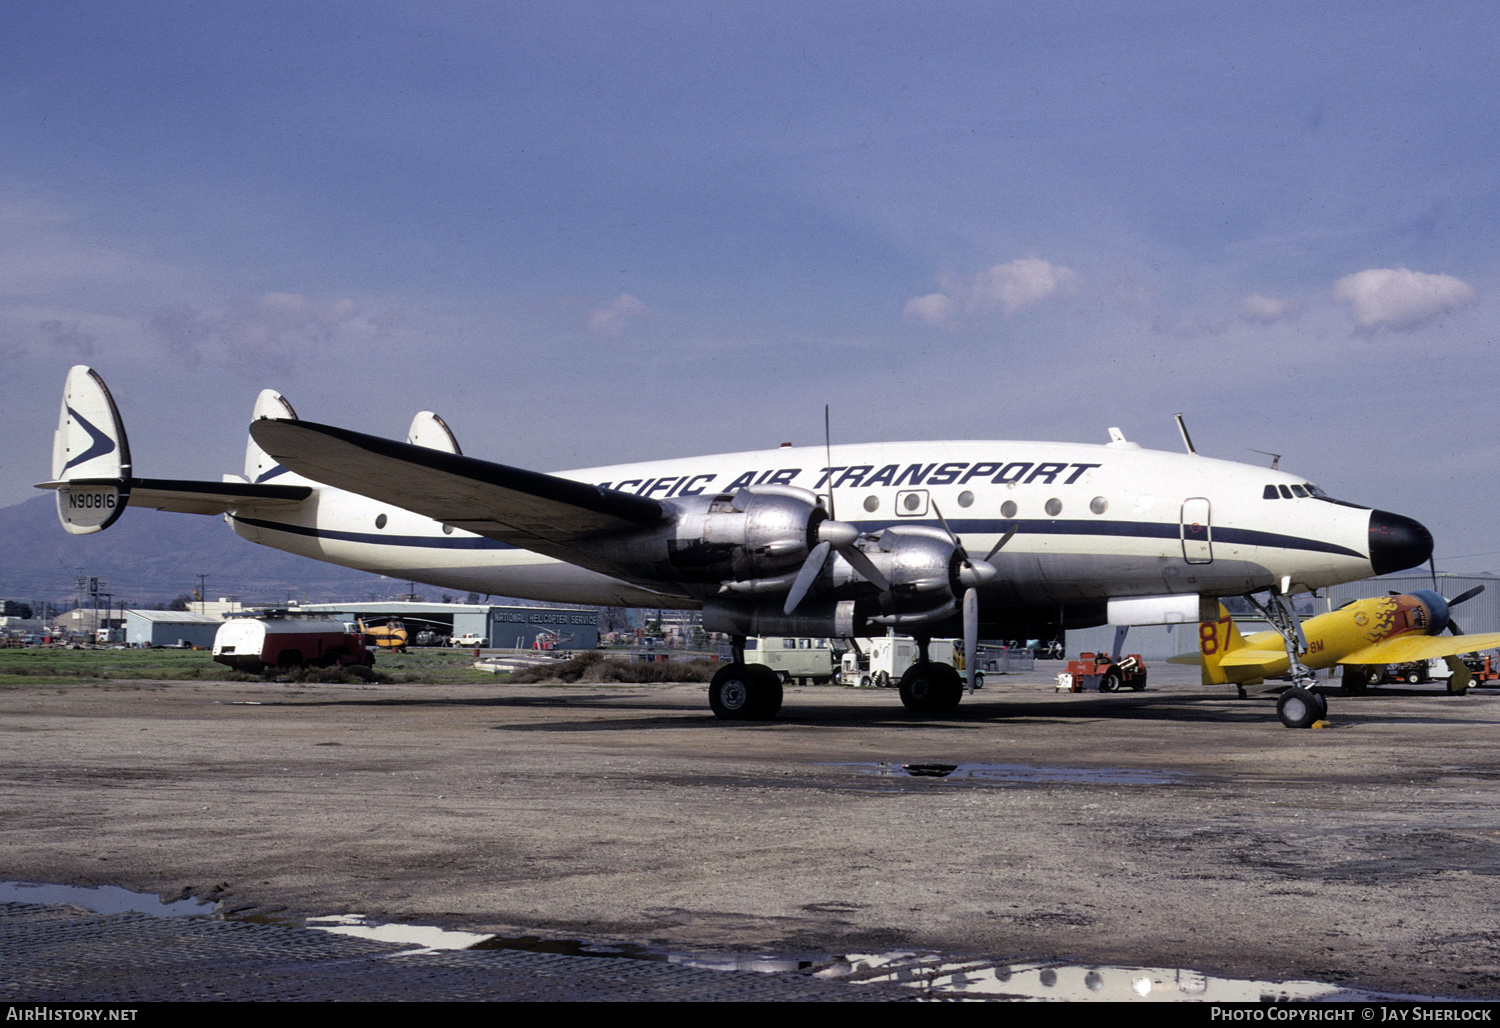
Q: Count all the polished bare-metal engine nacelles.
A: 2